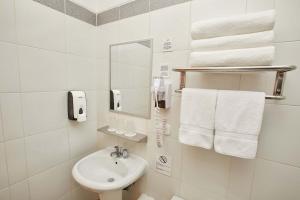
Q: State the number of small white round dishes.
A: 3